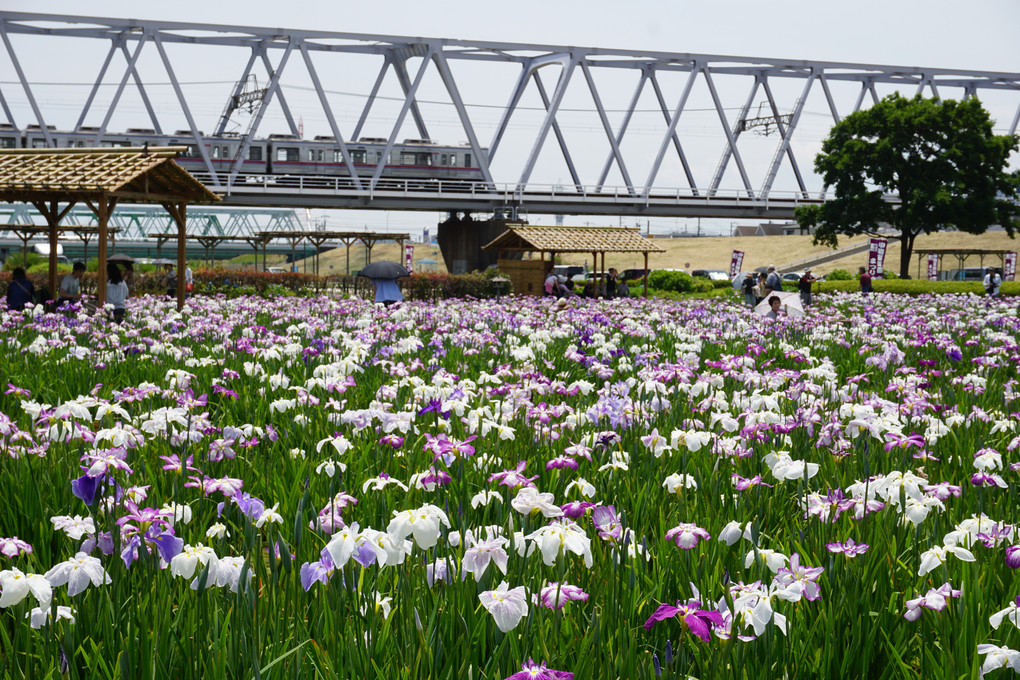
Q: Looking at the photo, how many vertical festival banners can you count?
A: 5